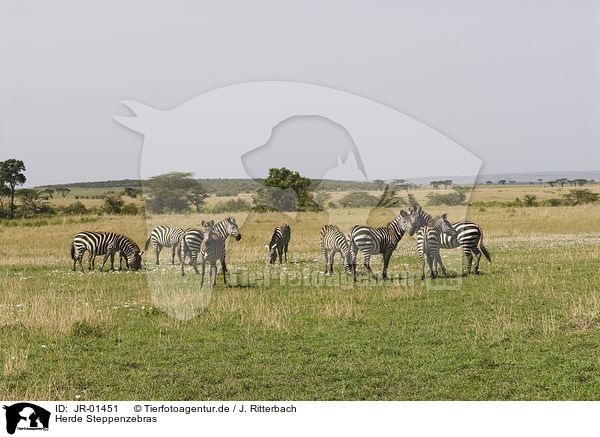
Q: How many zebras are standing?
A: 10